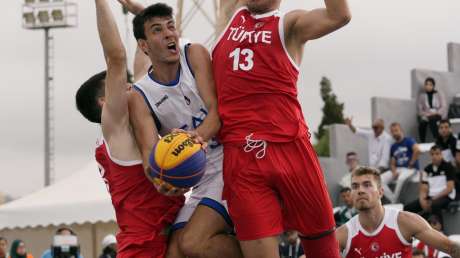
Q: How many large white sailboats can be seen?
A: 0